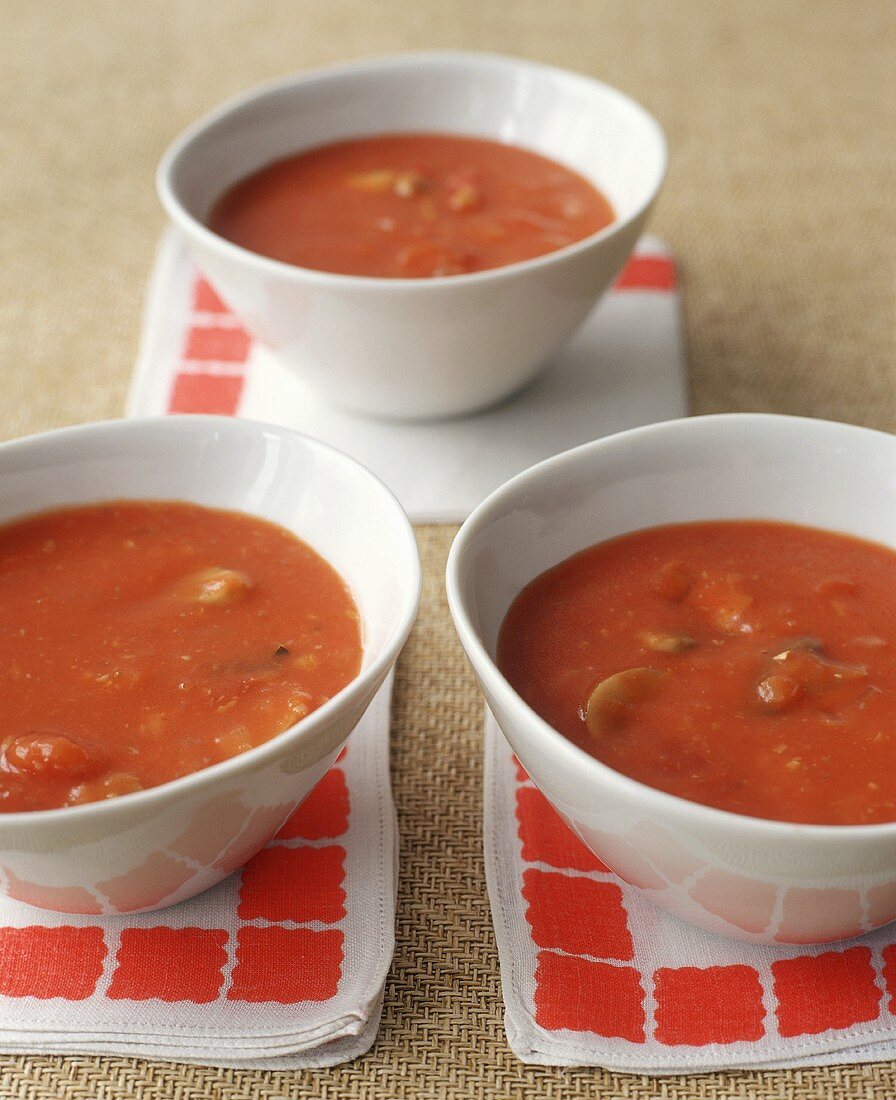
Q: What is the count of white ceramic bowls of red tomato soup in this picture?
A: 3